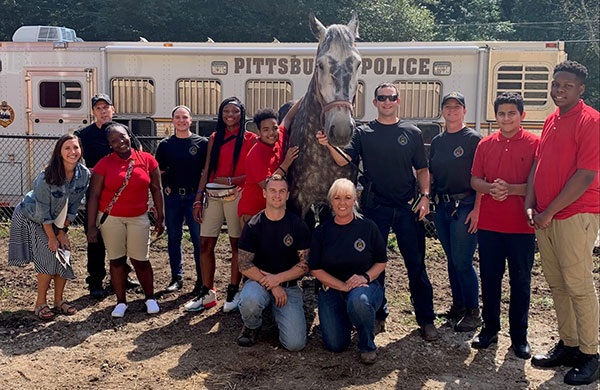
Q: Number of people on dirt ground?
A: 12